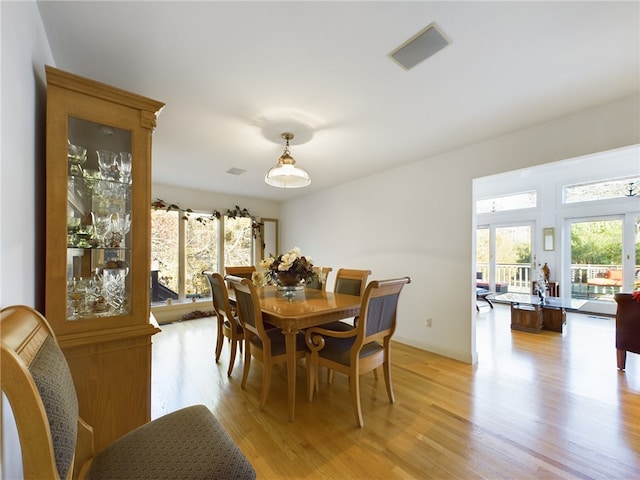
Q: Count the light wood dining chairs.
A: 7